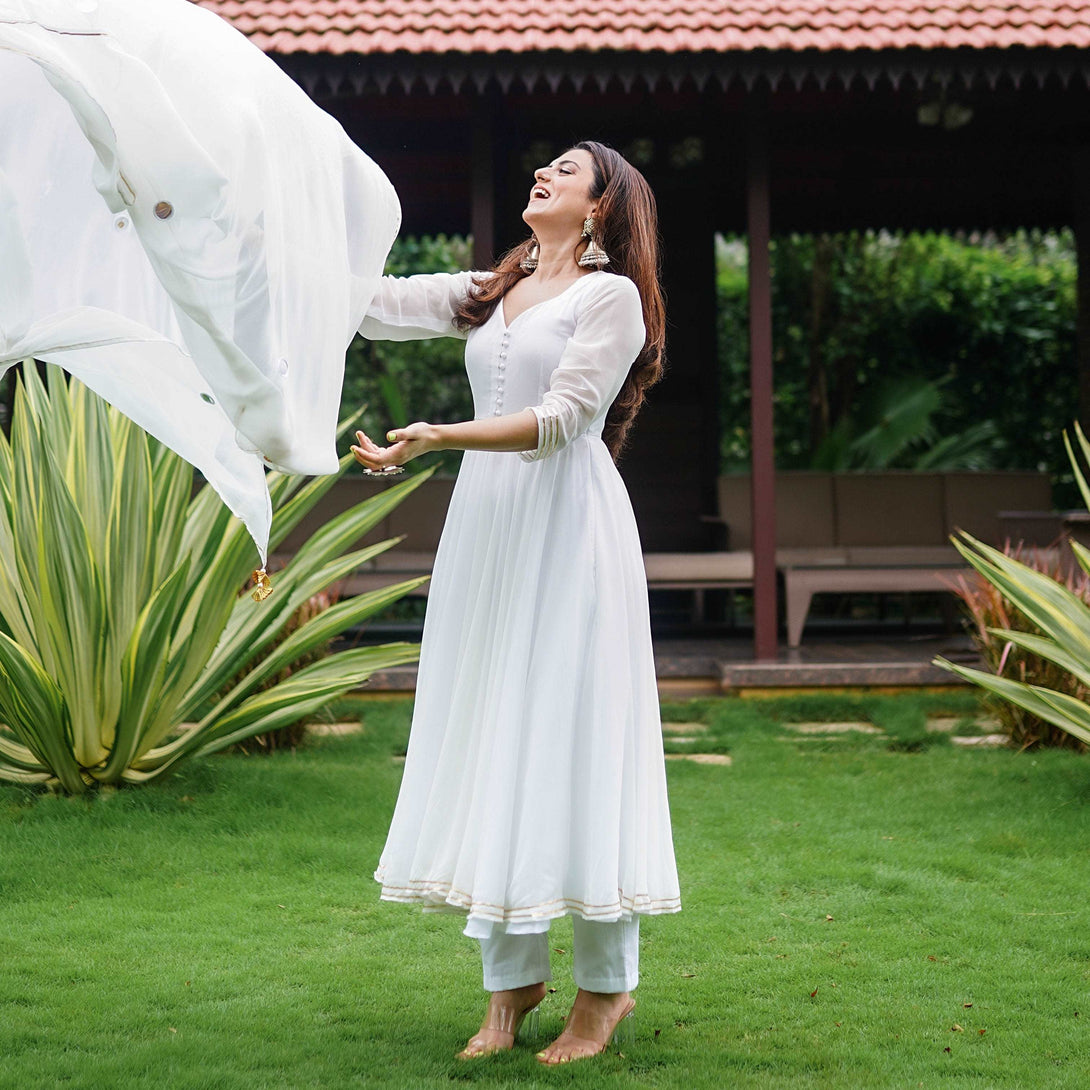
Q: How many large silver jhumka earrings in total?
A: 2